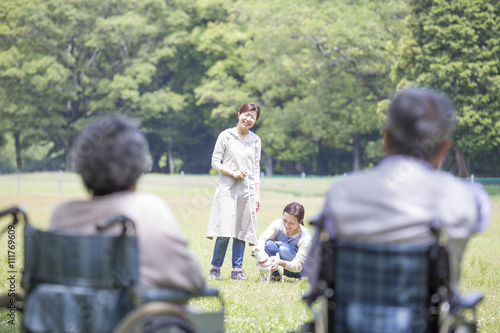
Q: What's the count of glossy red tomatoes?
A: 0